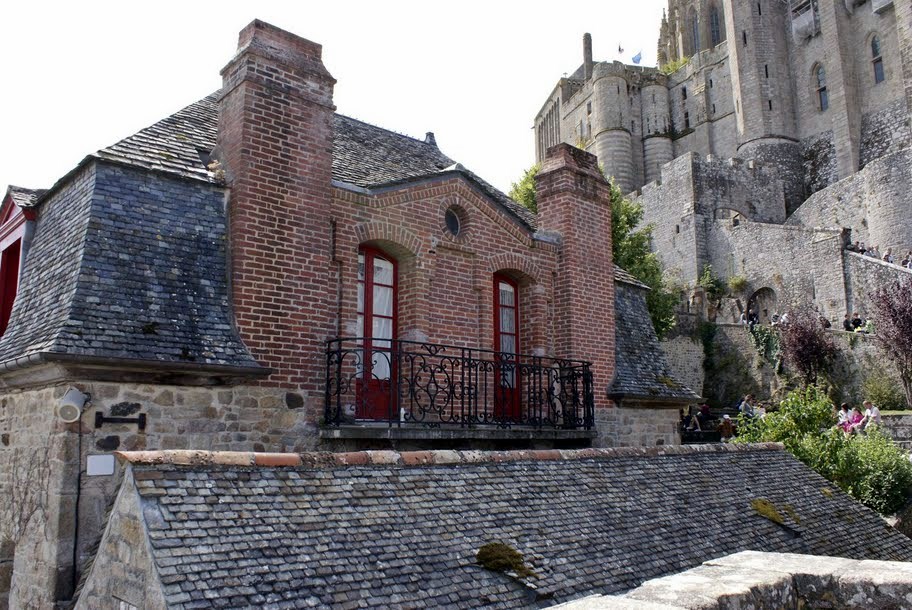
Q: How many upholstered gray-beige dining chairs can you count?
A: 0